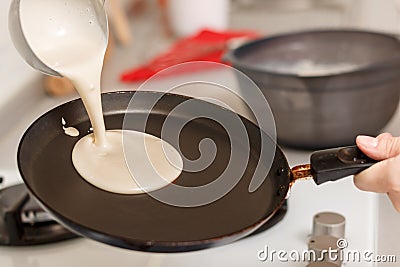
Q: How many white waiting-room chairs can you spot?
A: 0